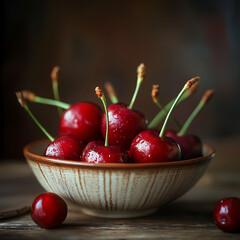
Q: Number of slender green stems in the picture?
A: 10